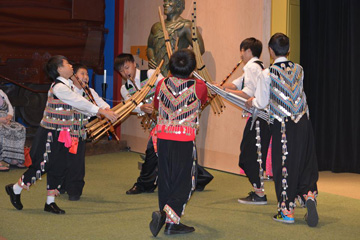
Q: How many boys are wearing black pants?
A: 6